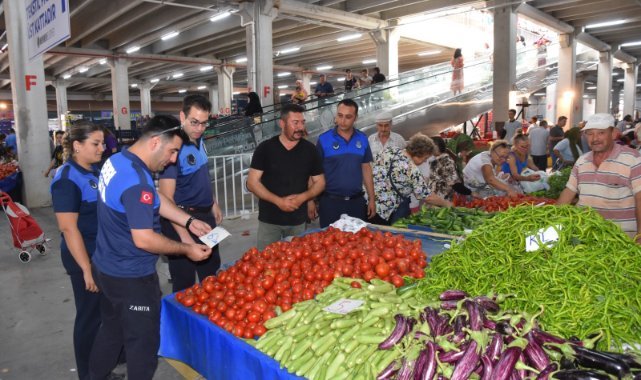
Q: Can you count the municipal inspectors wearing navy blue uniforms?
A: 4